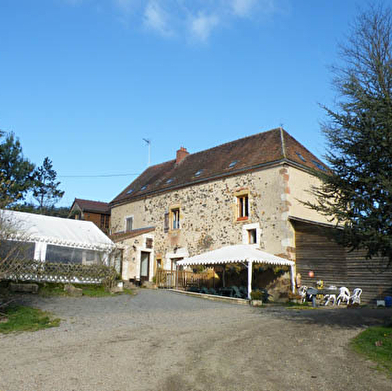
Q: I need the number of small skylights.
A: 7